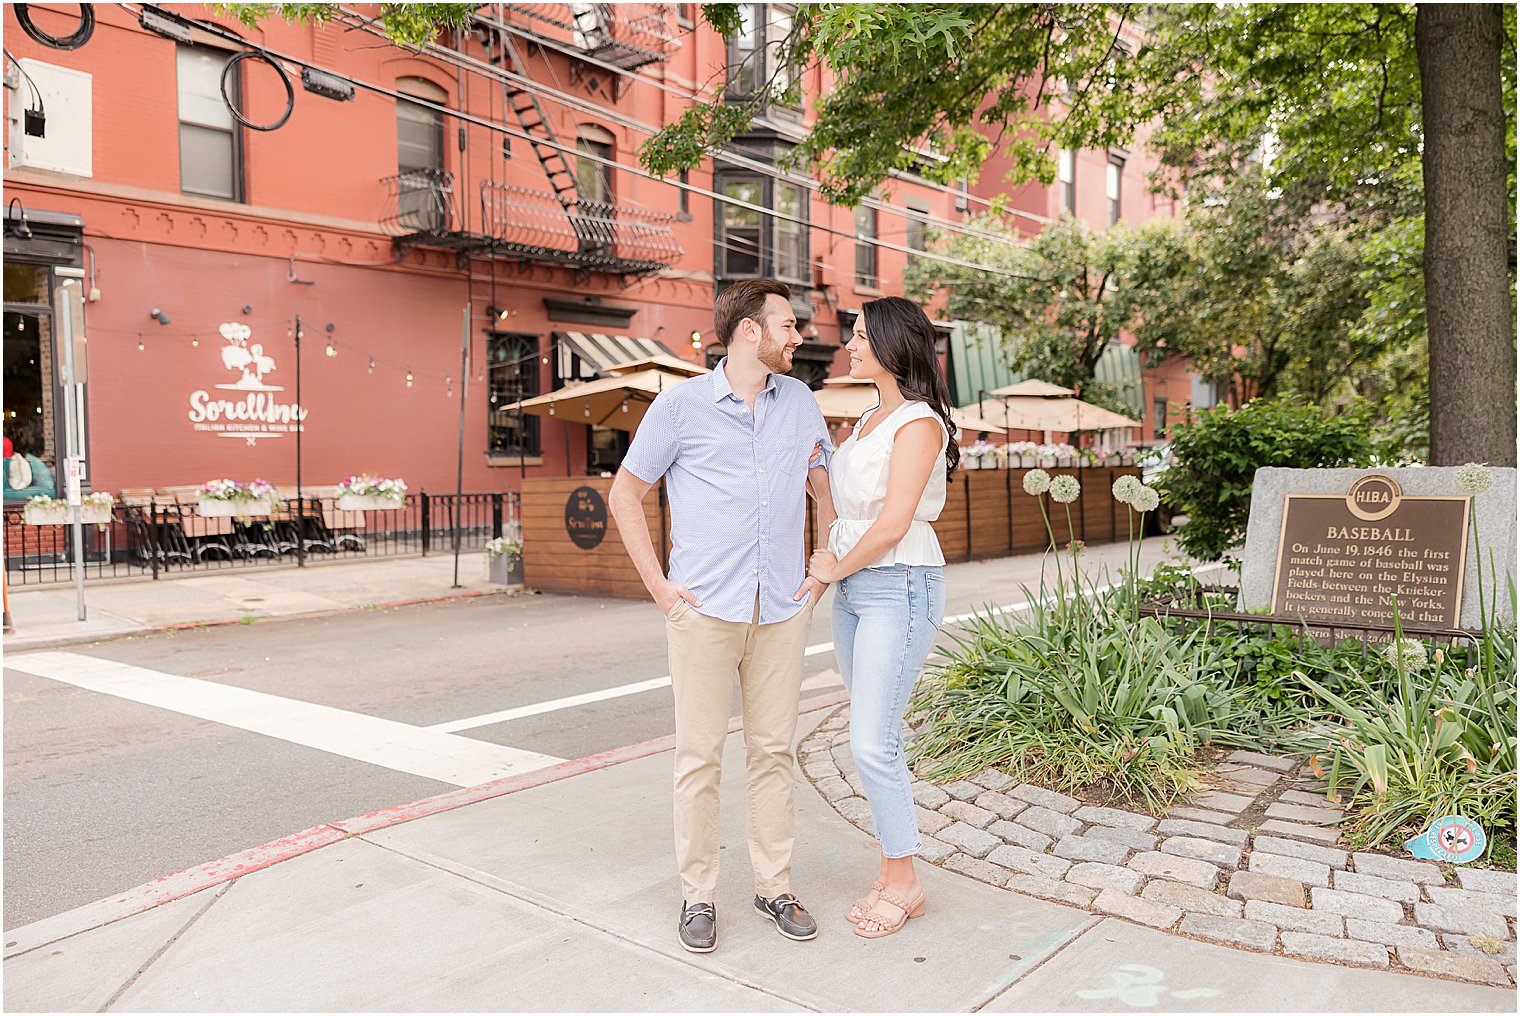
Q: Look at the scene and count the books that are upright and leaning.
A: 0